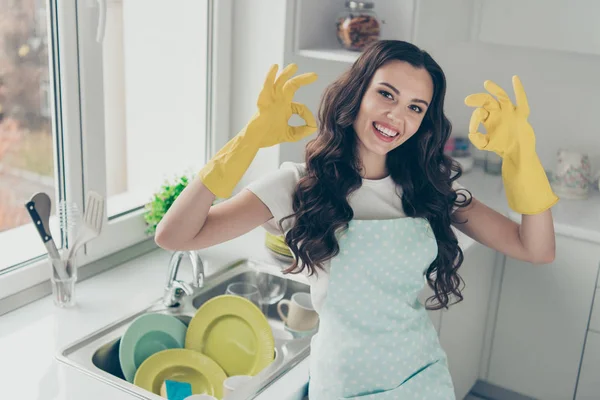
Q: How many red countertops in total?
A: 0